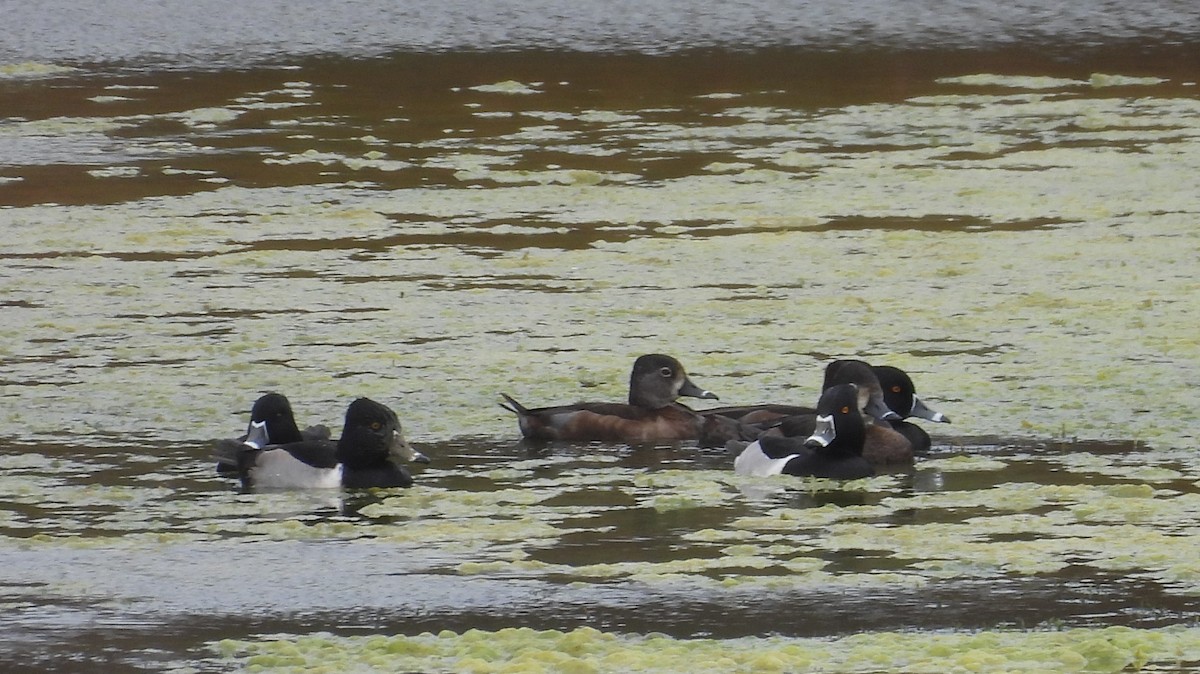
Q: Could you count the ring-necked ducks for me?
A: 6